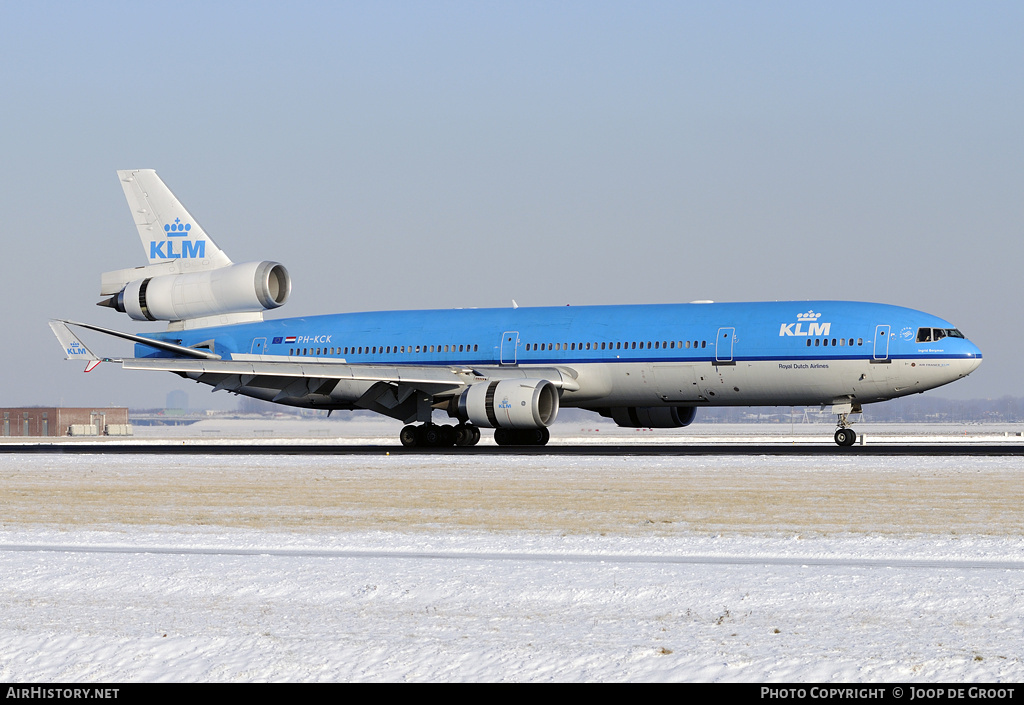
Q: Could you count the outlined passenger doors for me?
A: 4